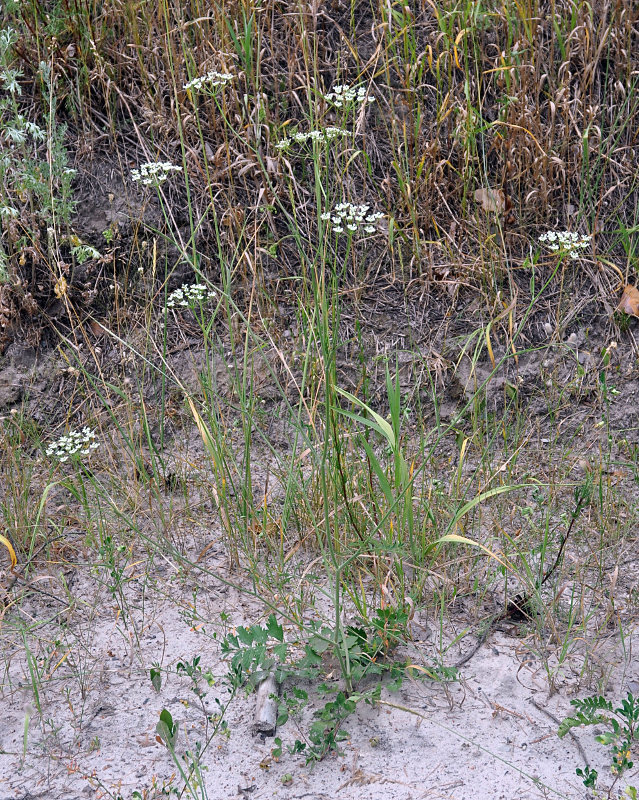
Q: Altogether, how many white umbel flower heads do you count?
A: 8